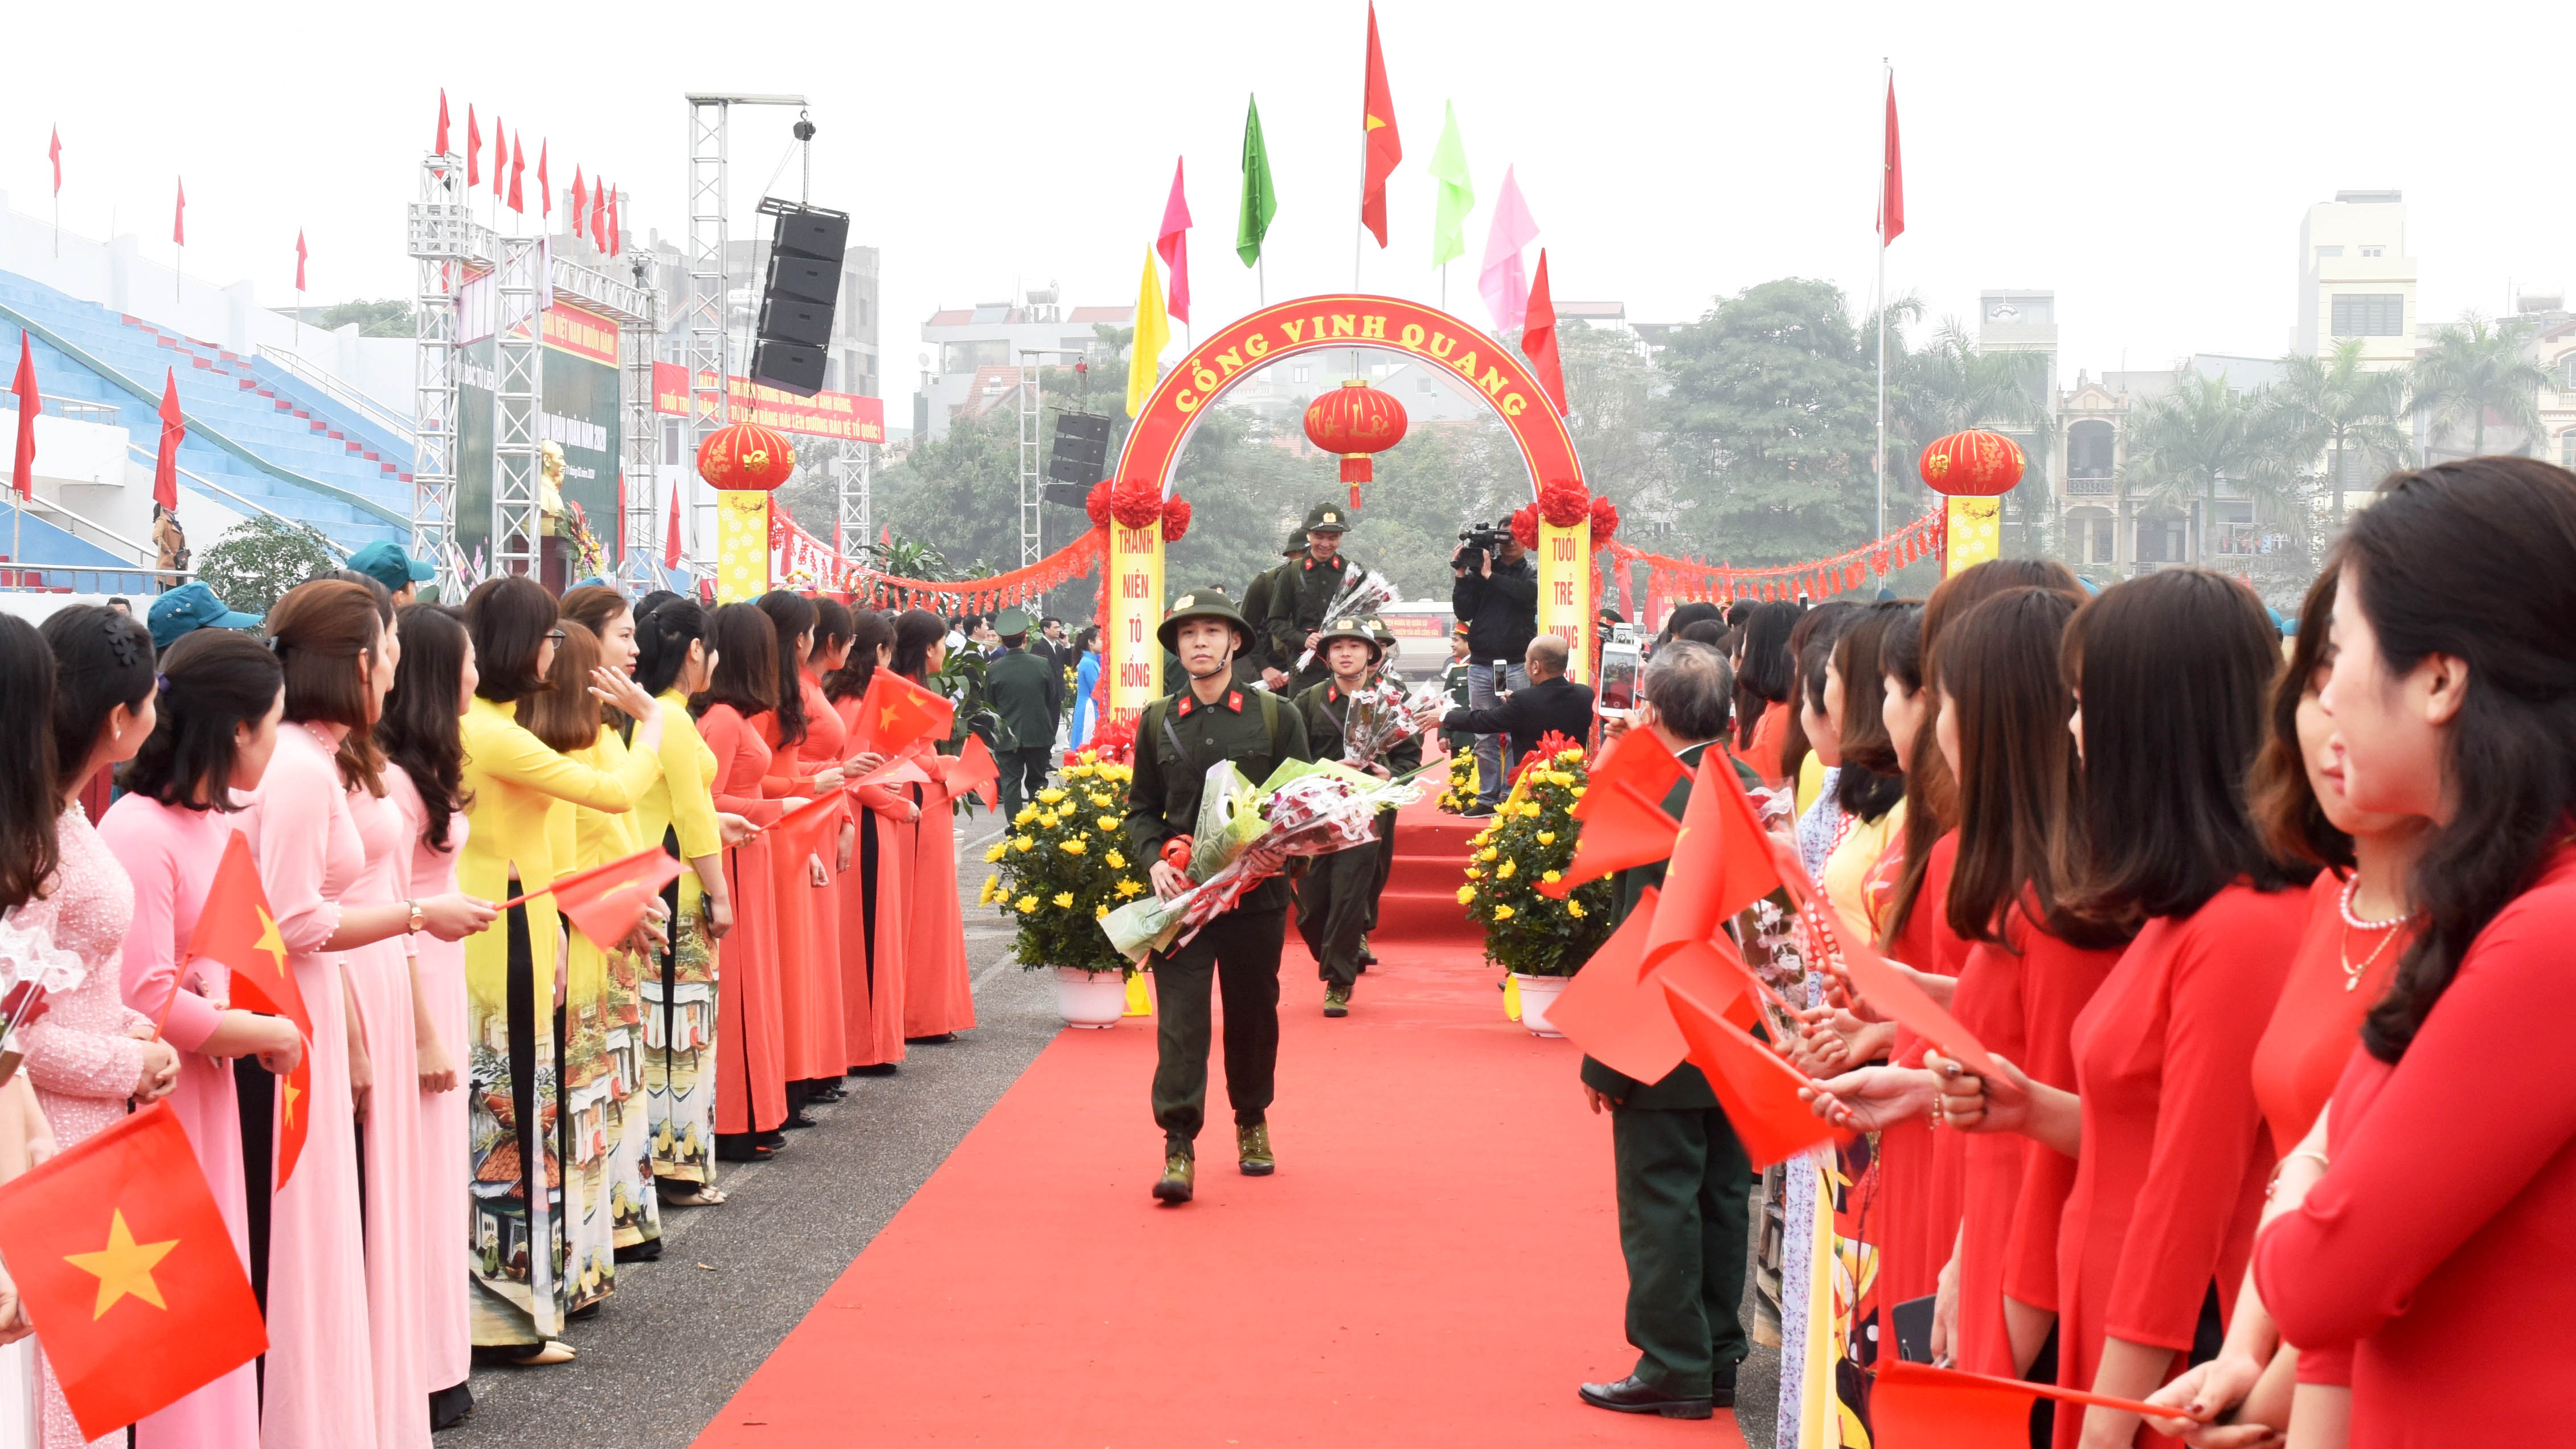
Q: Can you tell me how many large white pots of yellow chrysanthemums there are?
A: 2